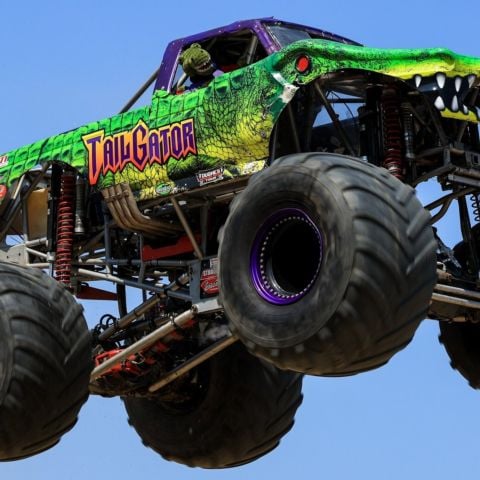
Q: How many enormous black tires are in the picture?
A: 4